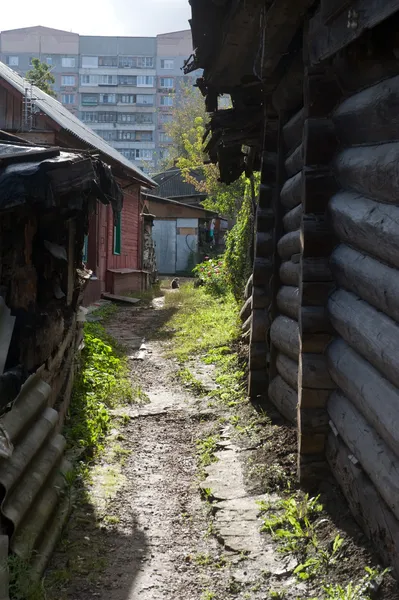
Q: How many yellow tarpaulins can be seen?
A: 0